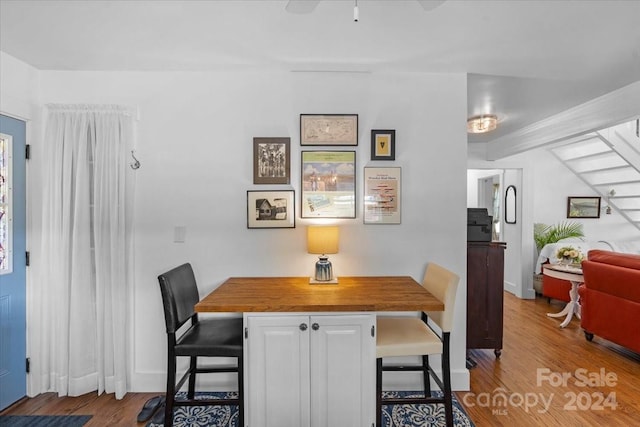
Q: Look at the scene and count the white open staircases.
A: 1